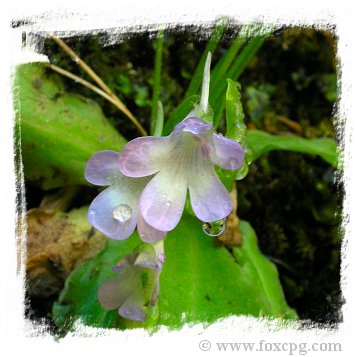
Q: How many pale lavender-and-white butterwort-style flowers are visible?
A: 3